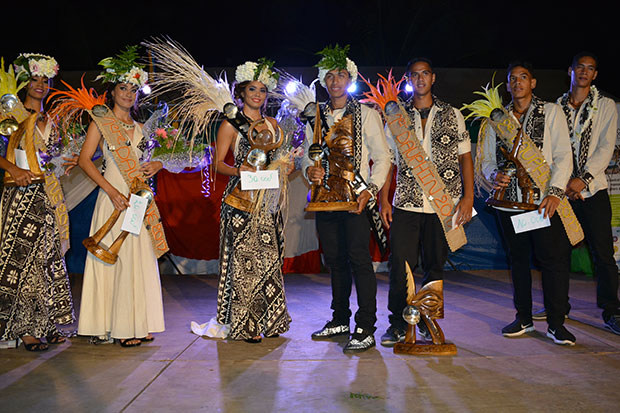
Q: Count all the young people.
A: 7